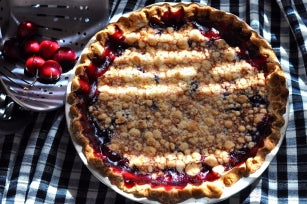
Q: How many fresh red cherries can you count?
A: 7